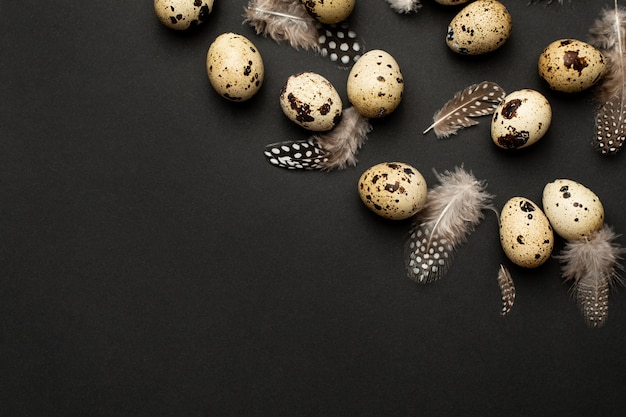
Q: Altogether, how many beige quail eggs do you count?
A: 12